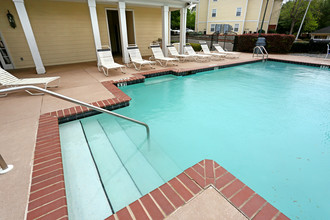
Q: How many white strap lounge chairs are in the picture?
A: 8